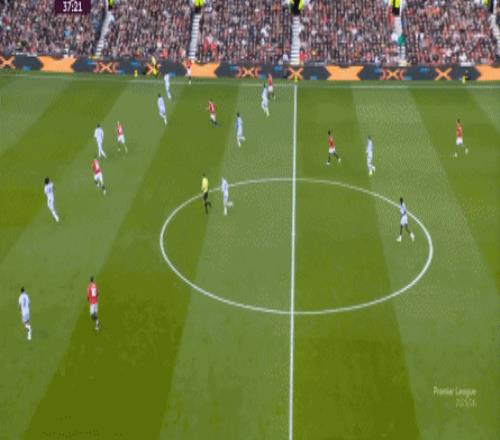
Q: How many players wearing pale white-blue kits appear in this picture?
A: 10